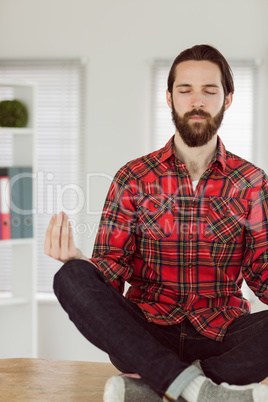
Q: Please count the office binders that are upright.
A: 3